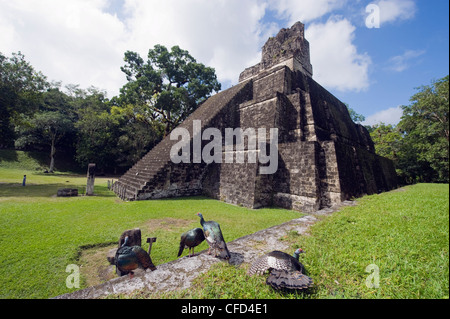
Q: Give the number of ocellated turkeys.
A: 4